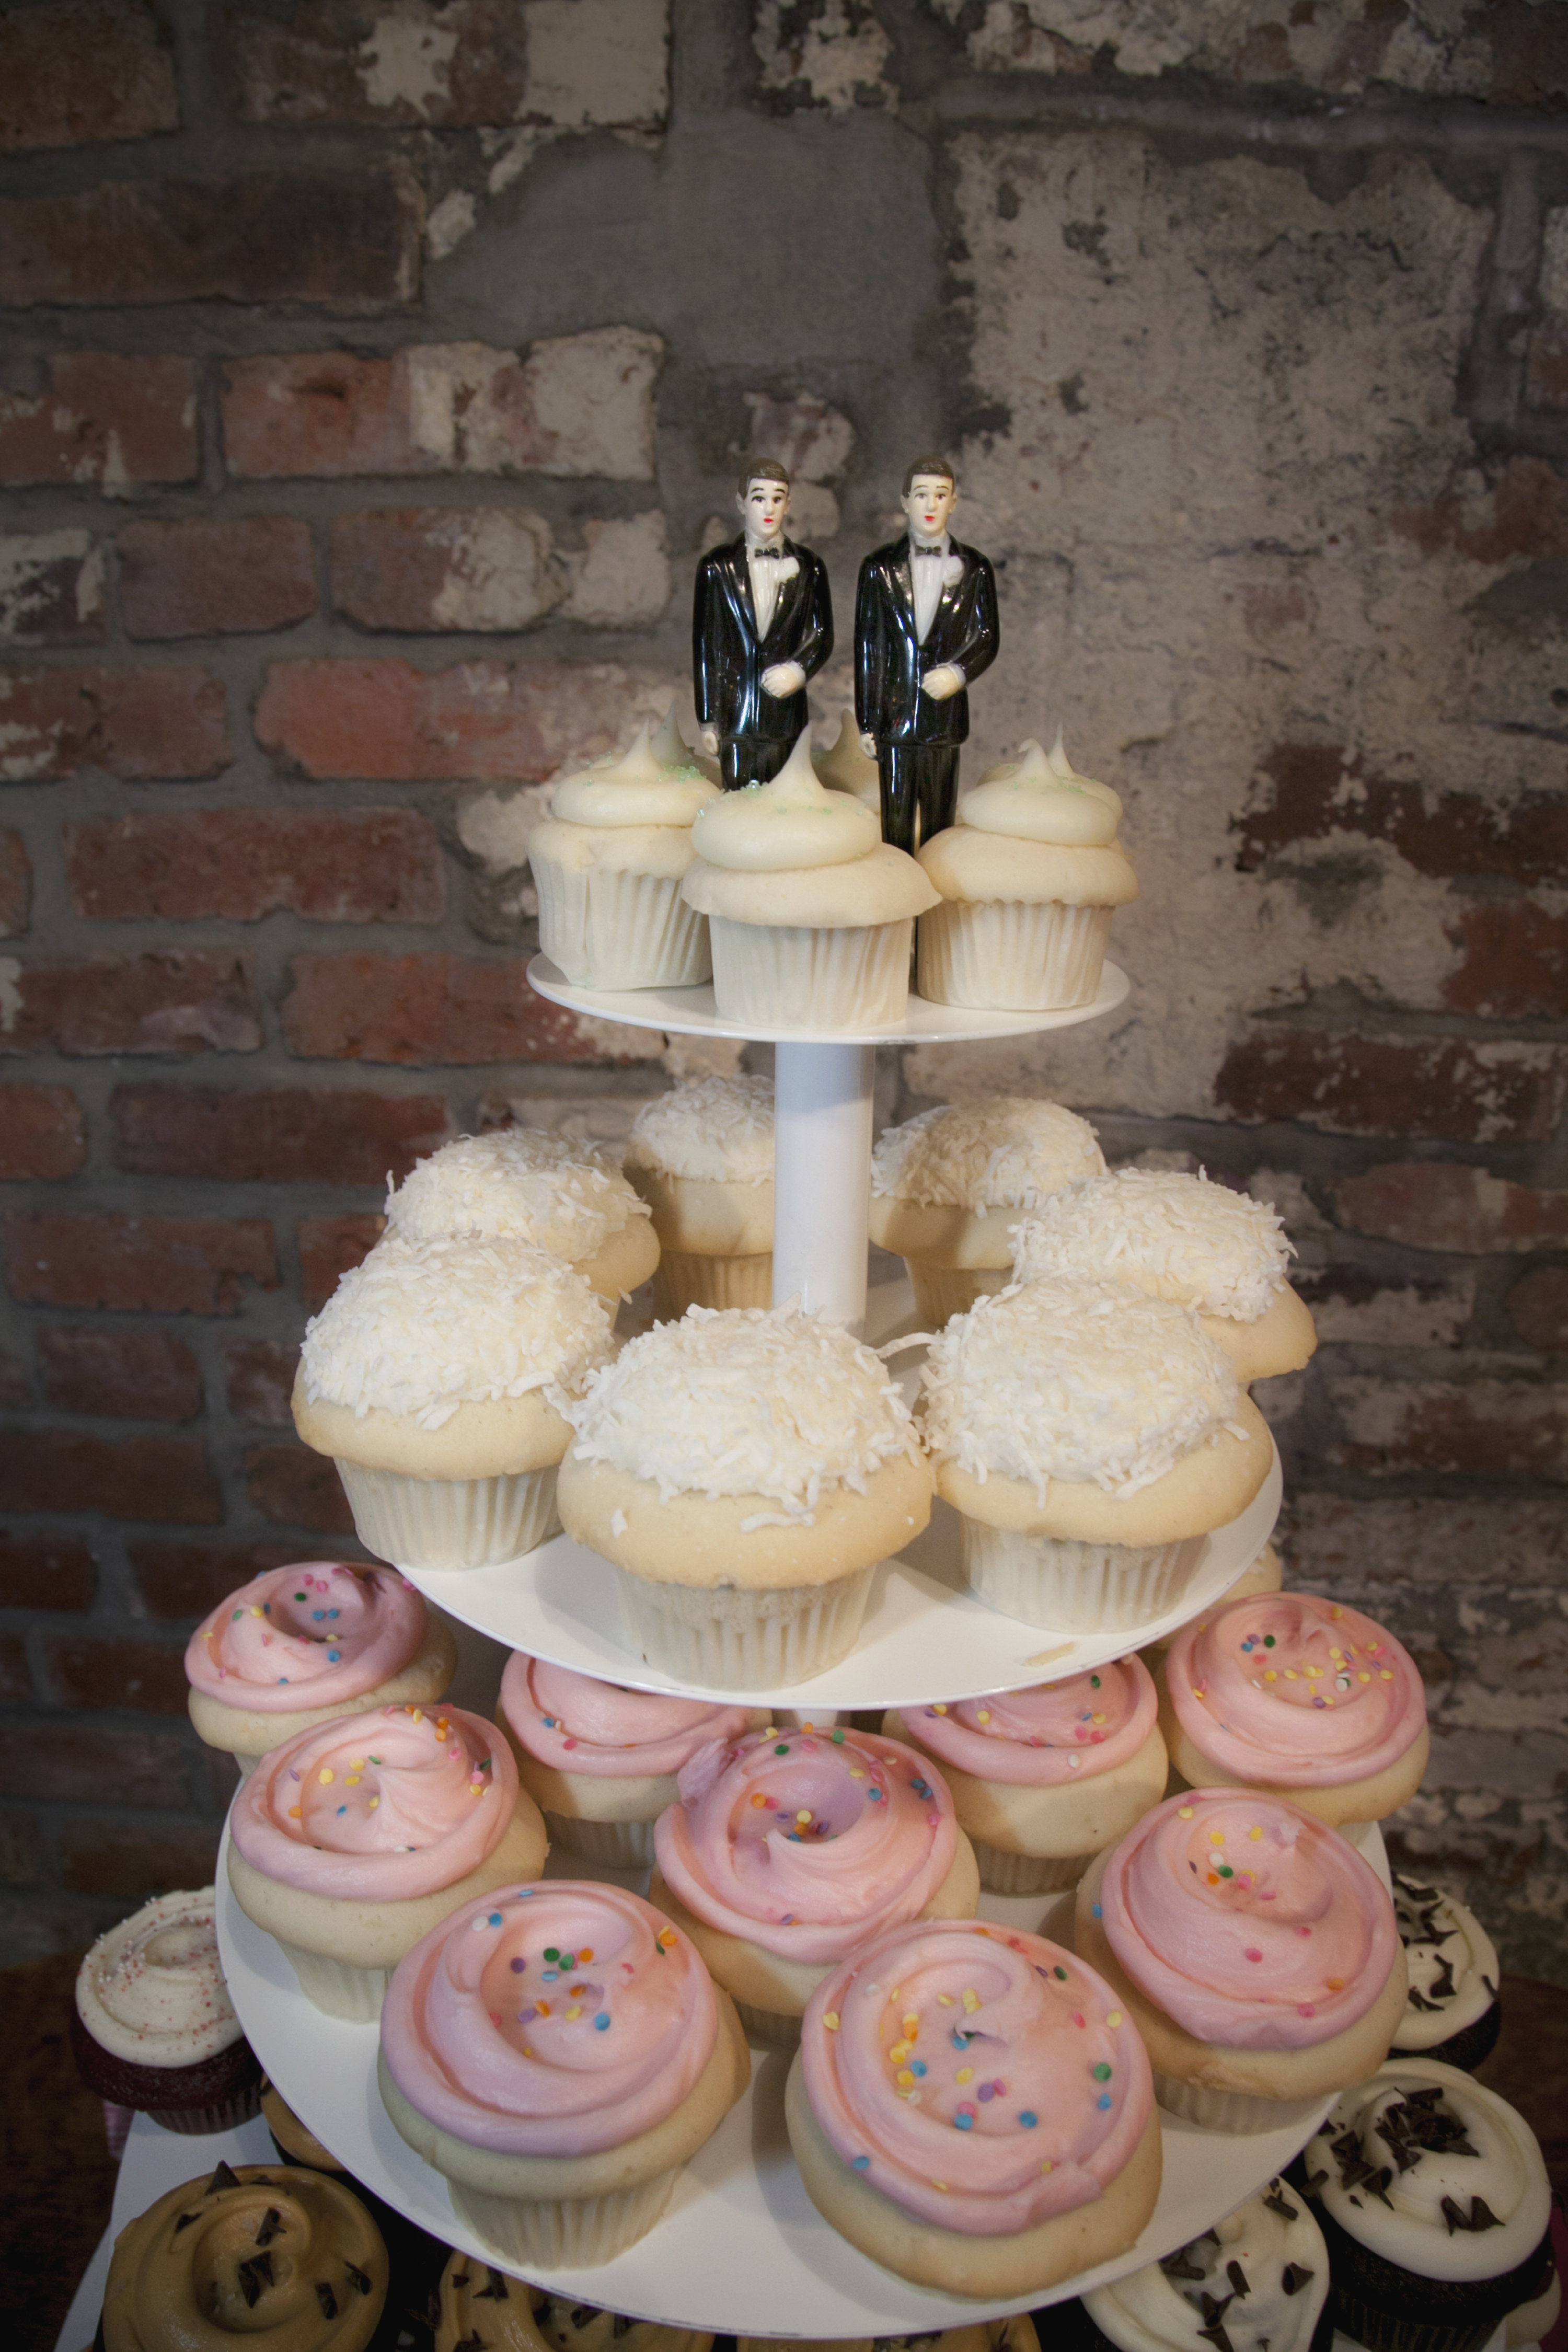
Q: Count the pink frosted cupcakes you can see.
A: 9